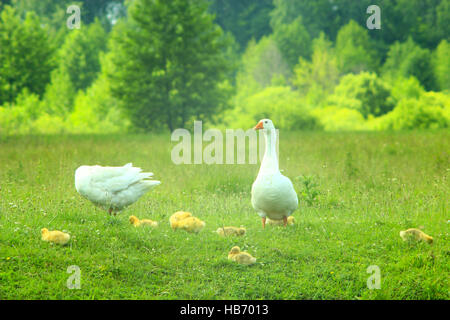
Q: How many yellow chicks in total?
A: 8